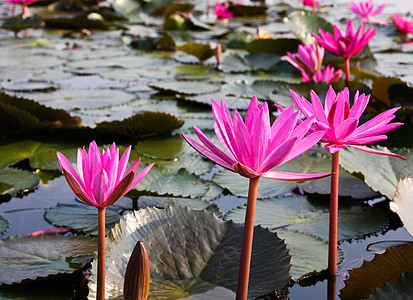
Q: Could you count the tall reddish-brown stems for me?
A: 3